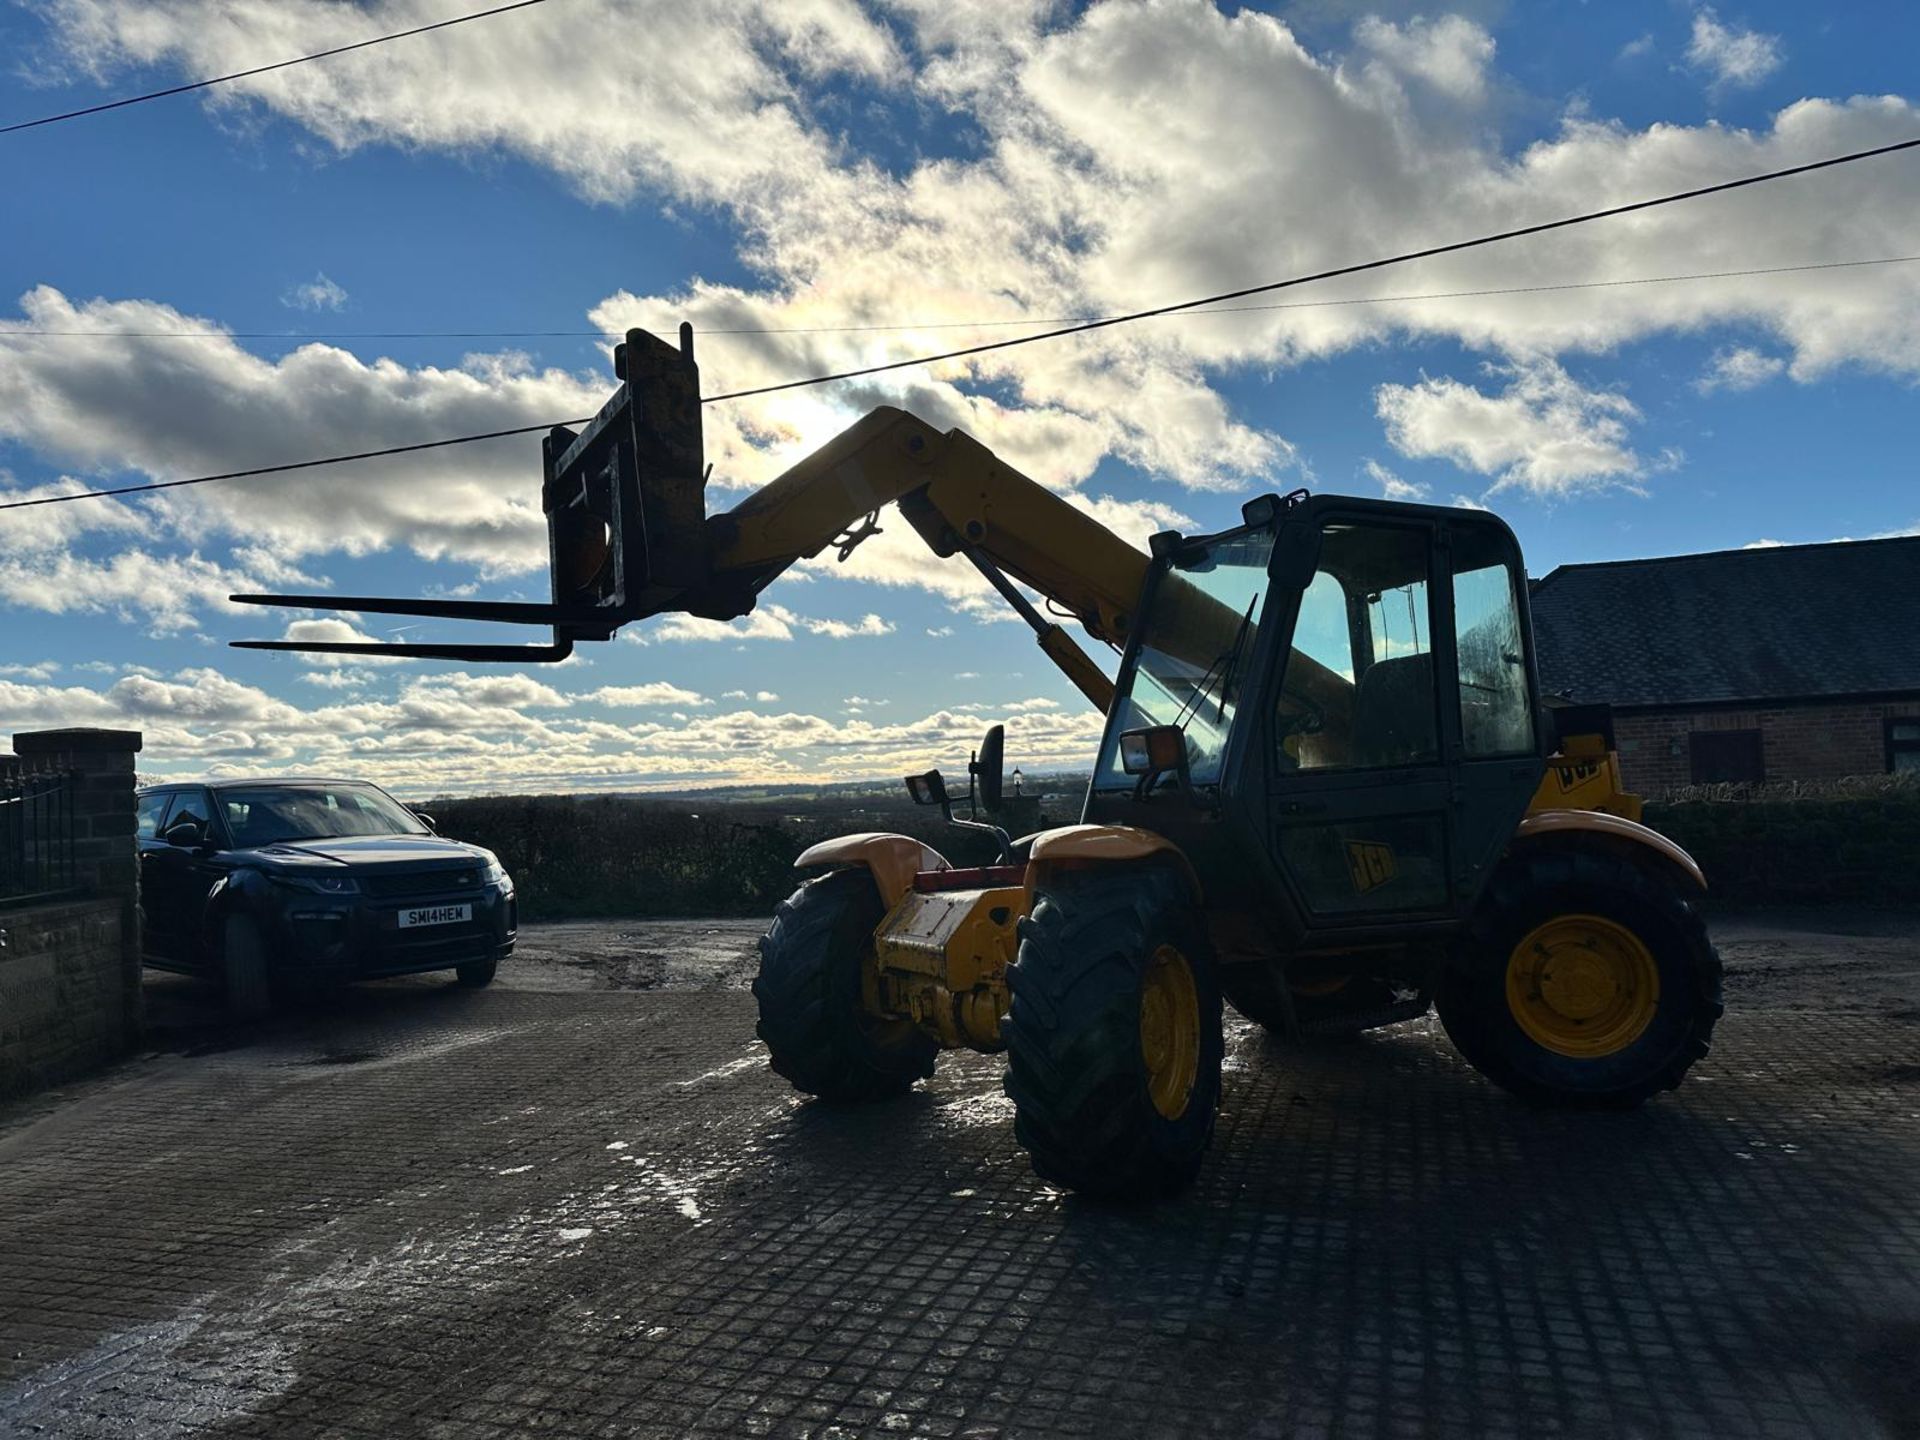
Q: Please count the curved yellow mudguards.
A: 3